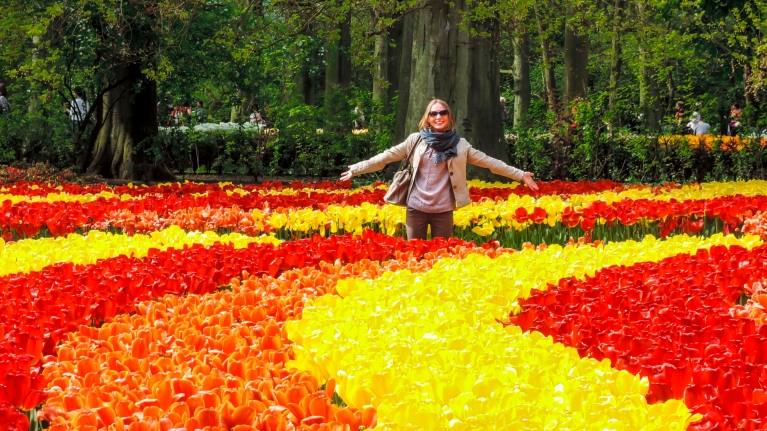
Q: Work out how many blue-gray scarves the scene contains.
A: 1